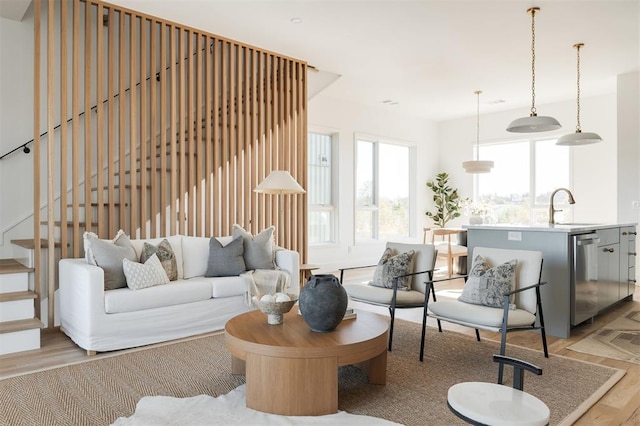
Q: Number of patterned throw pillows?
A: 4